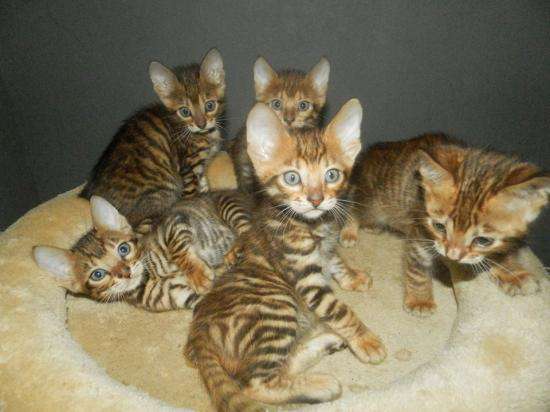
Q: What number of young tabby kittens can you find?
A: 5